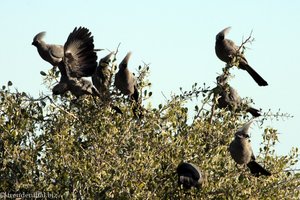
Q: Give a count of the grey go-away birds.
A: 8